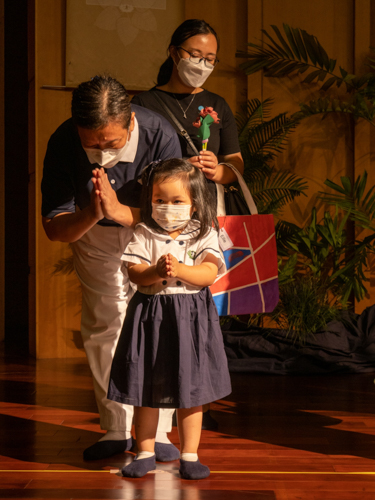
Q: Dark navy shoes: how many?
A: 4